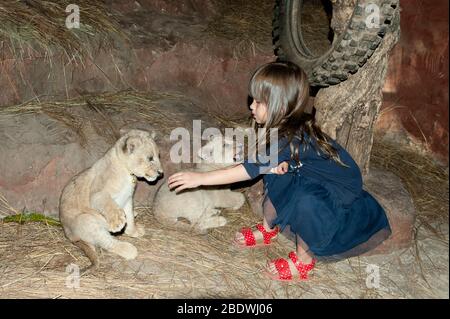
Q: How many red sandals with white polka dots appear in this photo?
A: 2